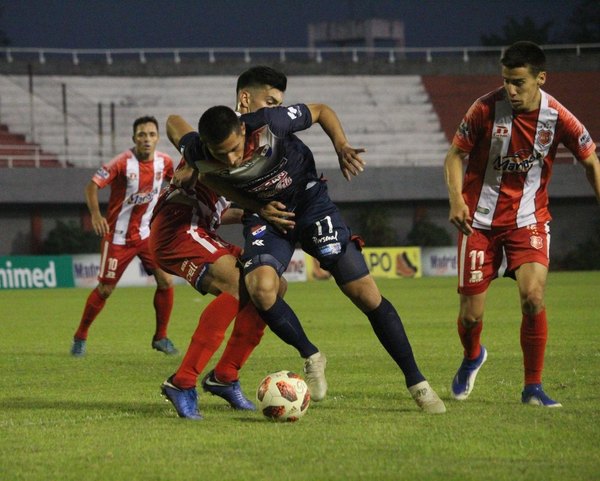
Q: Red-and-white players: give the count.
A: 3